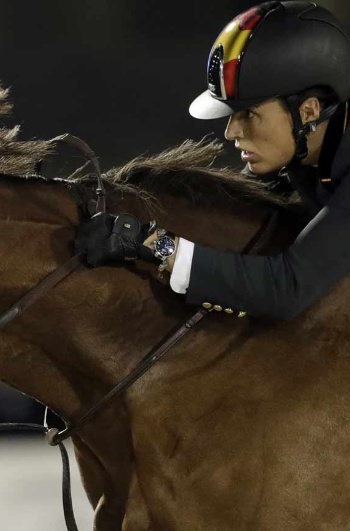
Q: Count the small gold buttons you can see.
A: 4